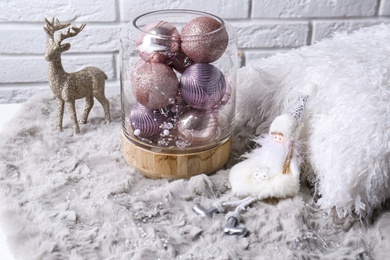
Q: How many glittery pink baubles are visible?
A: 2